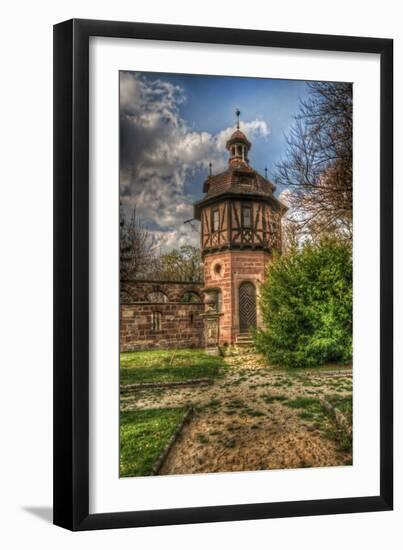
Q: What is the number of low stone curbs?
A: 4